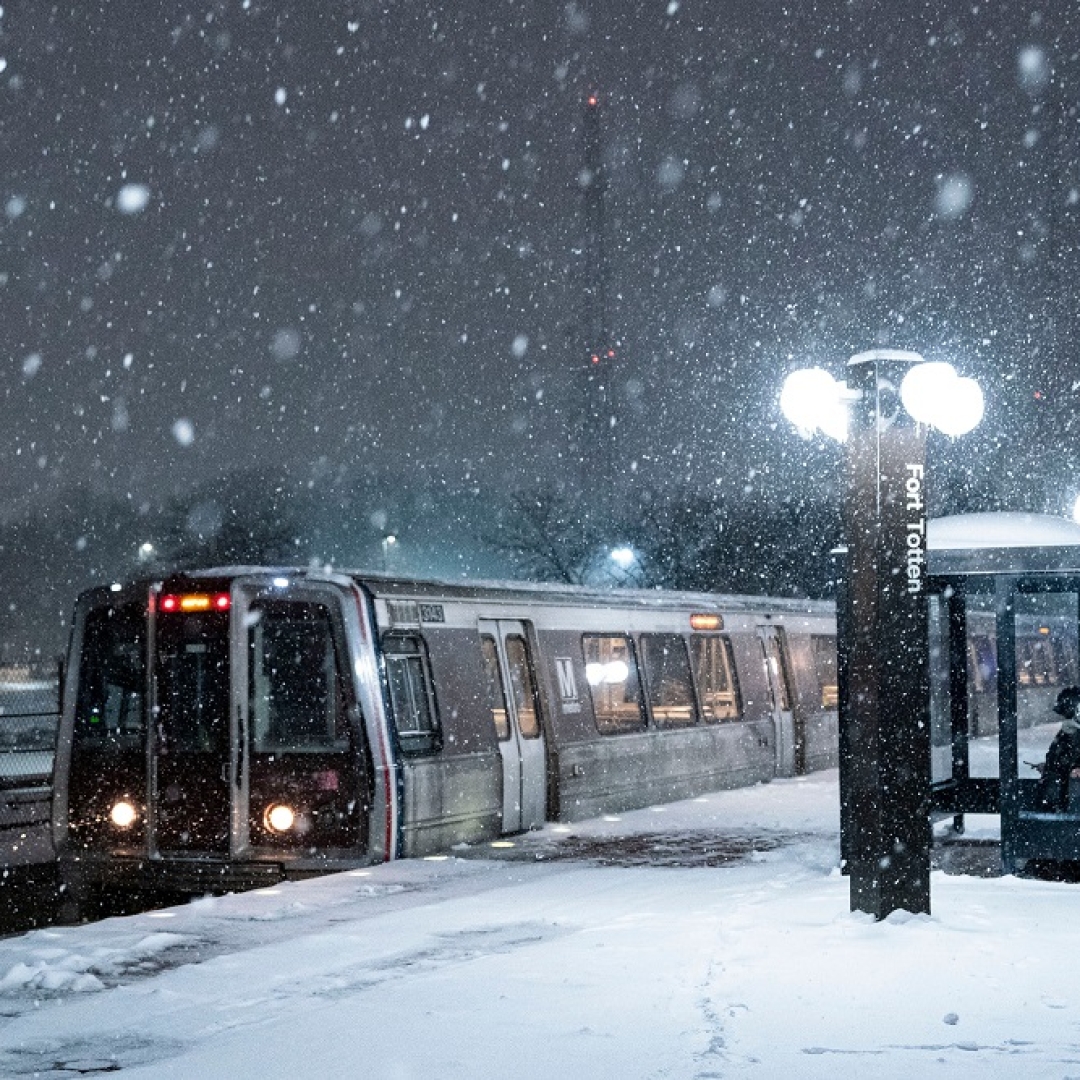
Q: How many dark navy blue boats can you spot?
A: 0